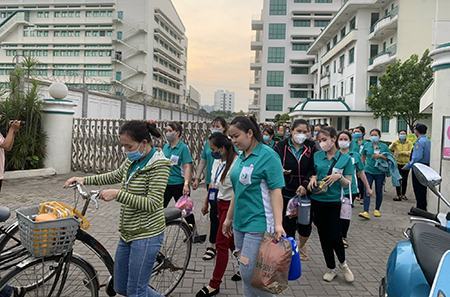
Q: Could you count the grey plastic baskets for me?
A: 1